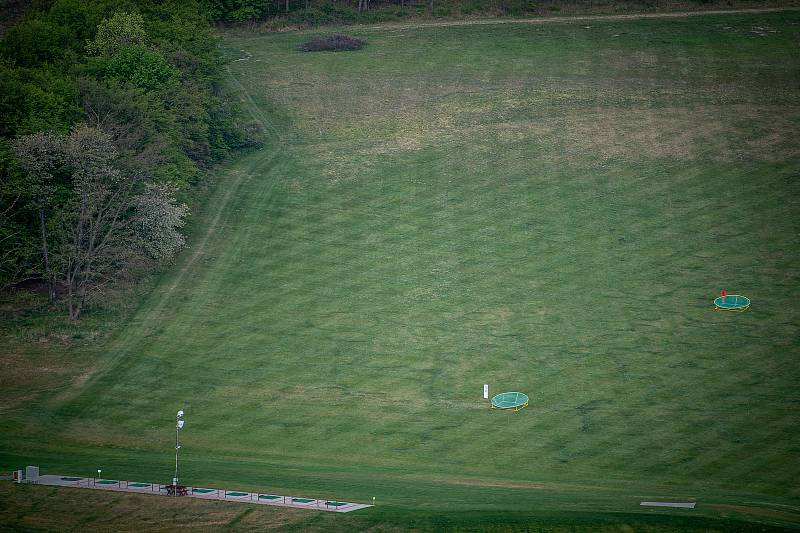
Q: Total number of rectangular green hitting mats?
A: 8